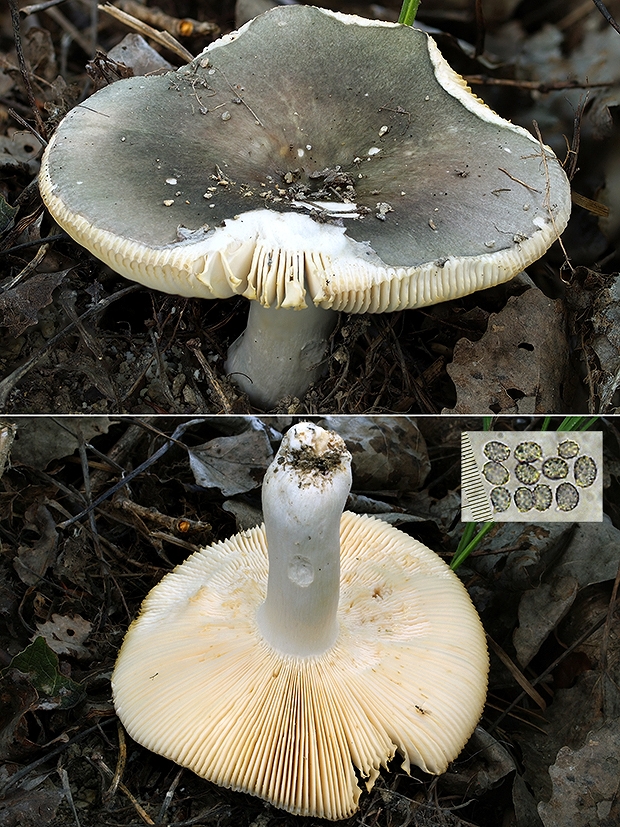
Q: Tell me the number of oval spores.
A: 11